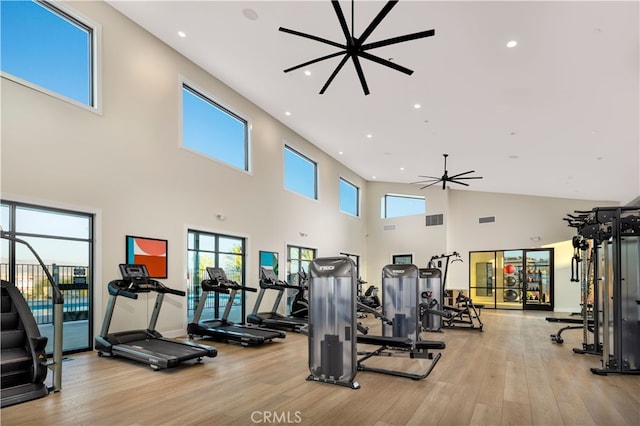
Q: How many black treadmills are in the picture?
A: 3